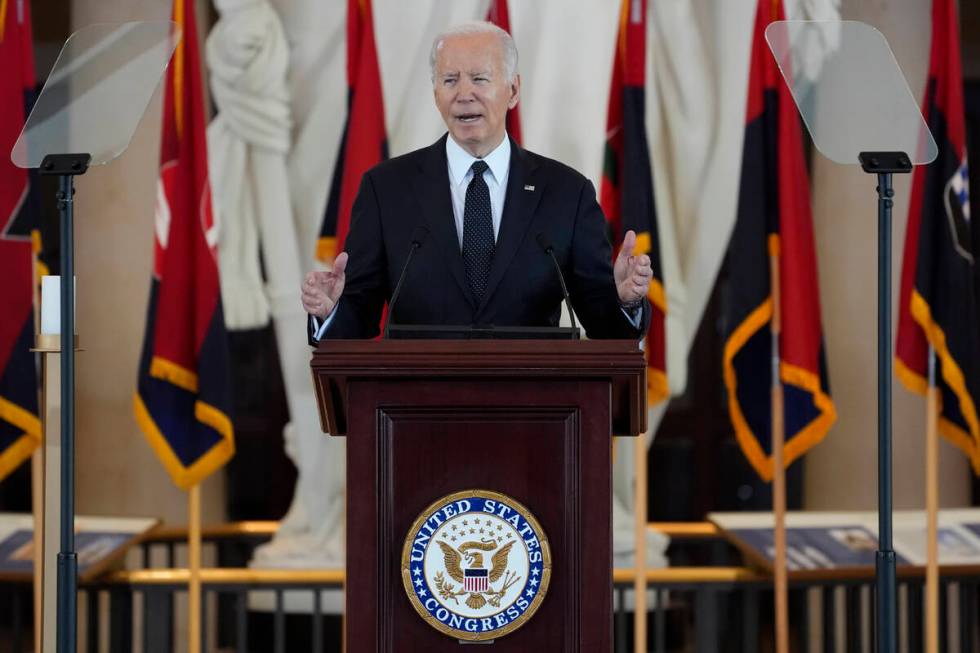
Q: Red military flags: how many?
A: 7